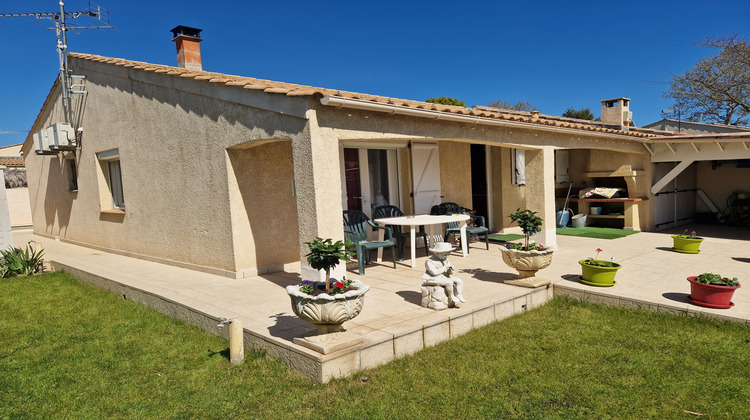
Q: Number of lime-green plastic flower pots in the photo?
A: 2